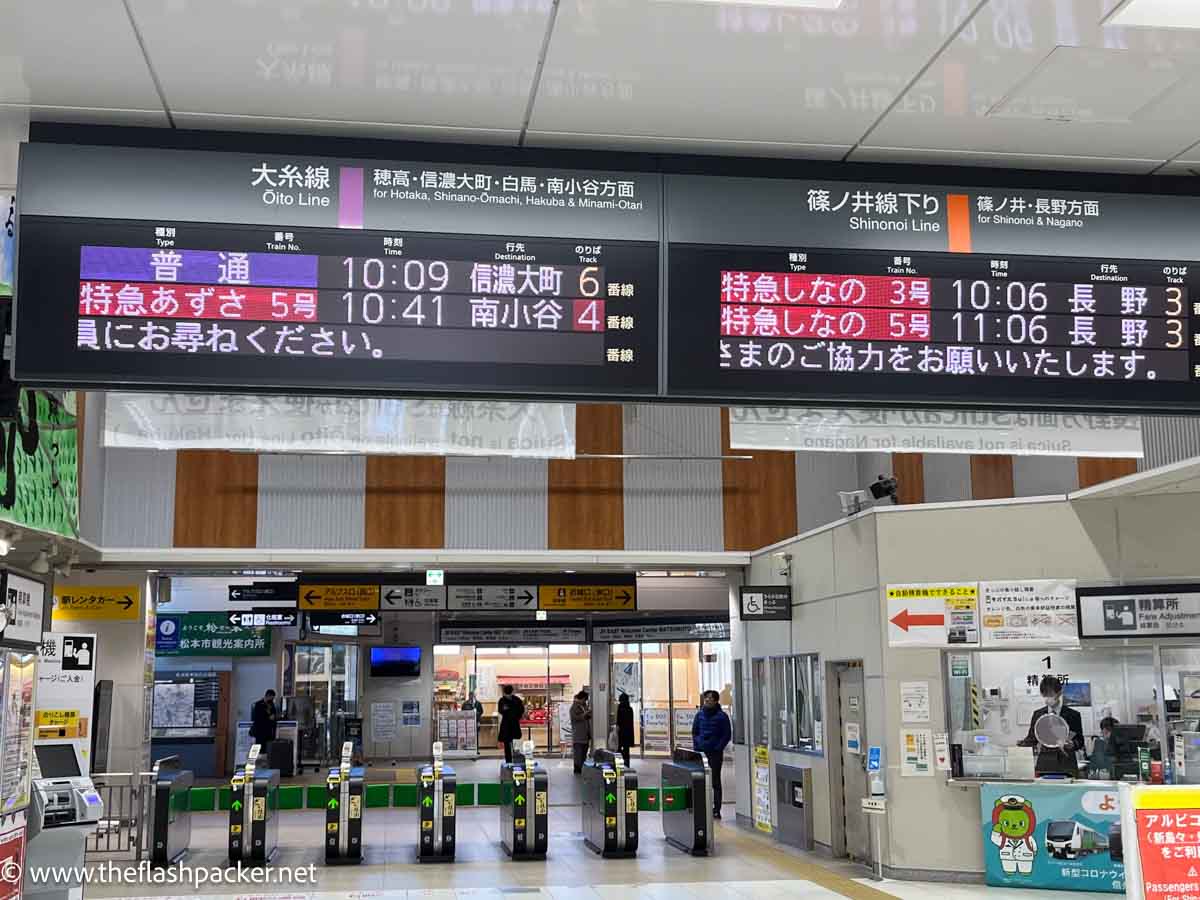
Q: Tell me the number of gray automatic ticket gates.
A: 7